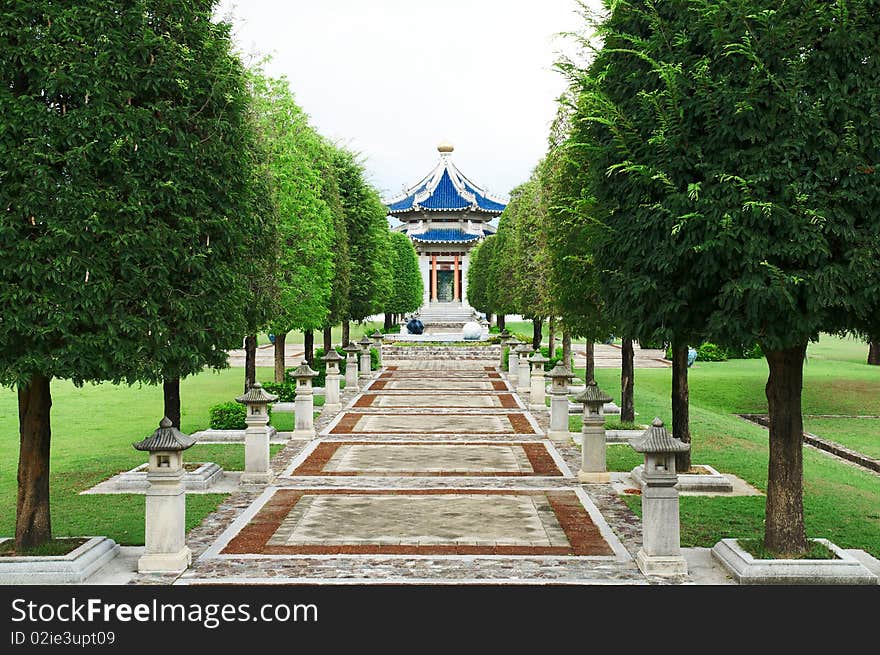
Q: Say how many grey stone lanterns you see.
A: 14